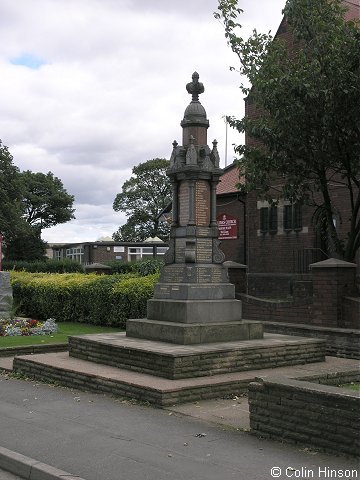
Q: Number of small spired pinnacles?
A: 3